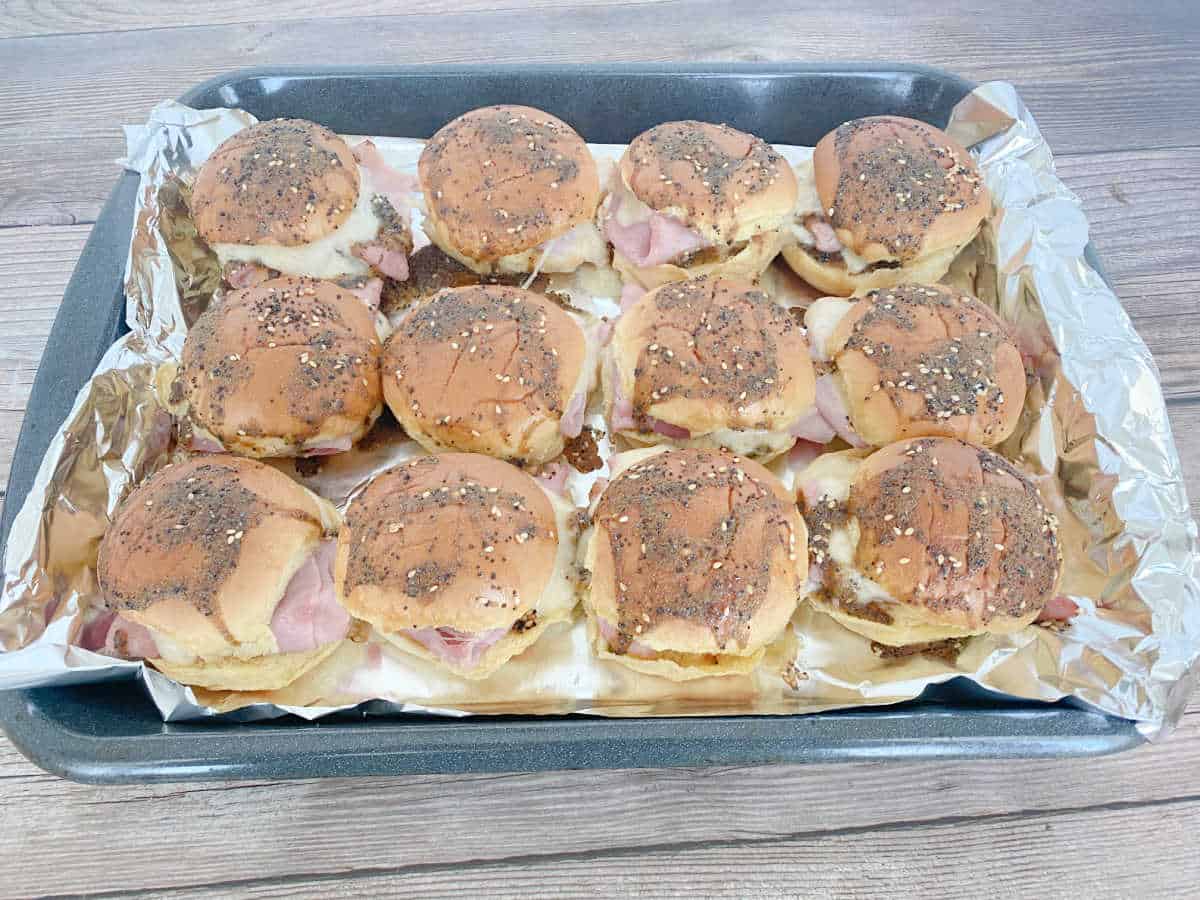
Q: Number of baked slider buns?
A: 12